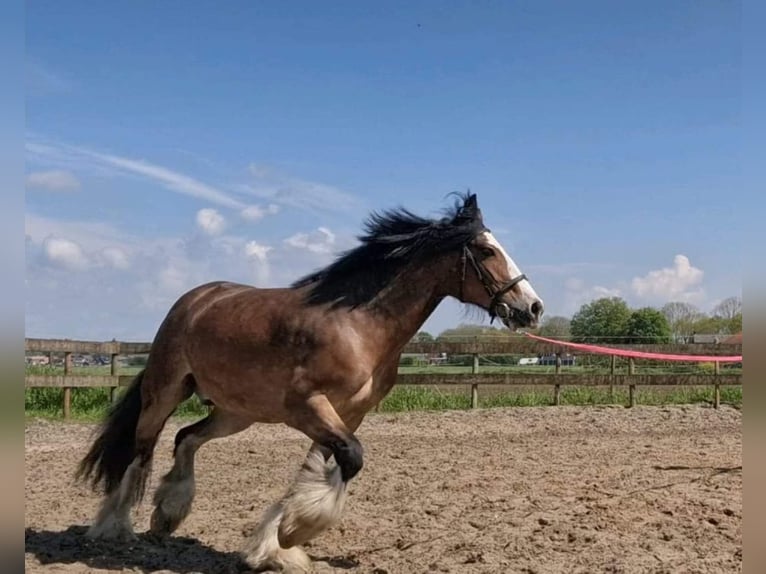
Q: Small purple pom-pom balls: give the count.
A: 0